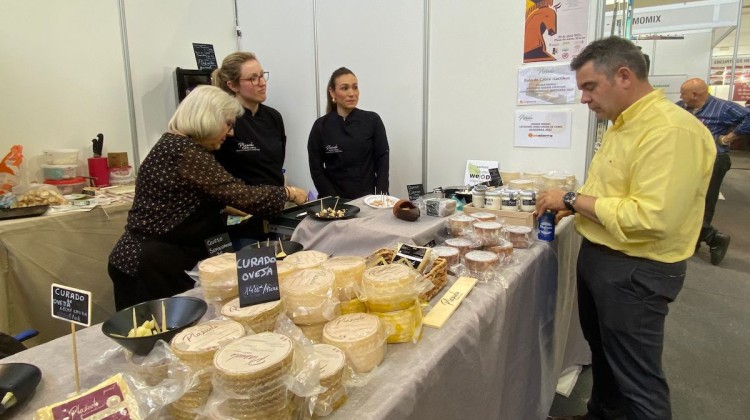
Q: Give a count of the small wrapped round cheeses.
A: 8